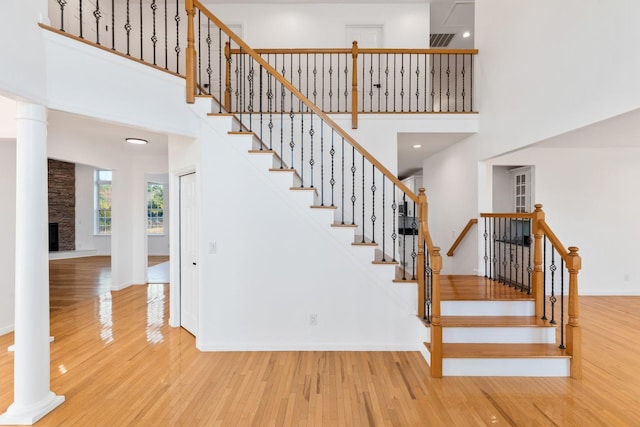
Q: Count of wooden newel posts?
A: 7